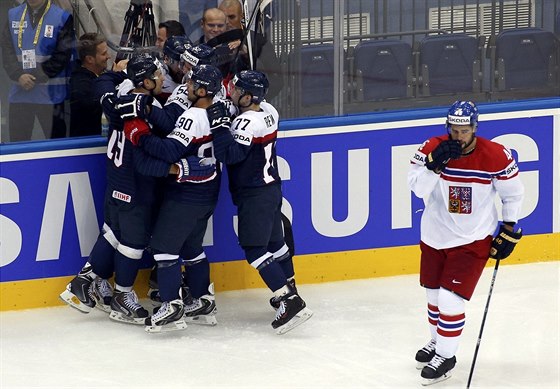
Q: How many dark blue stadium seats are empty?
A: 4